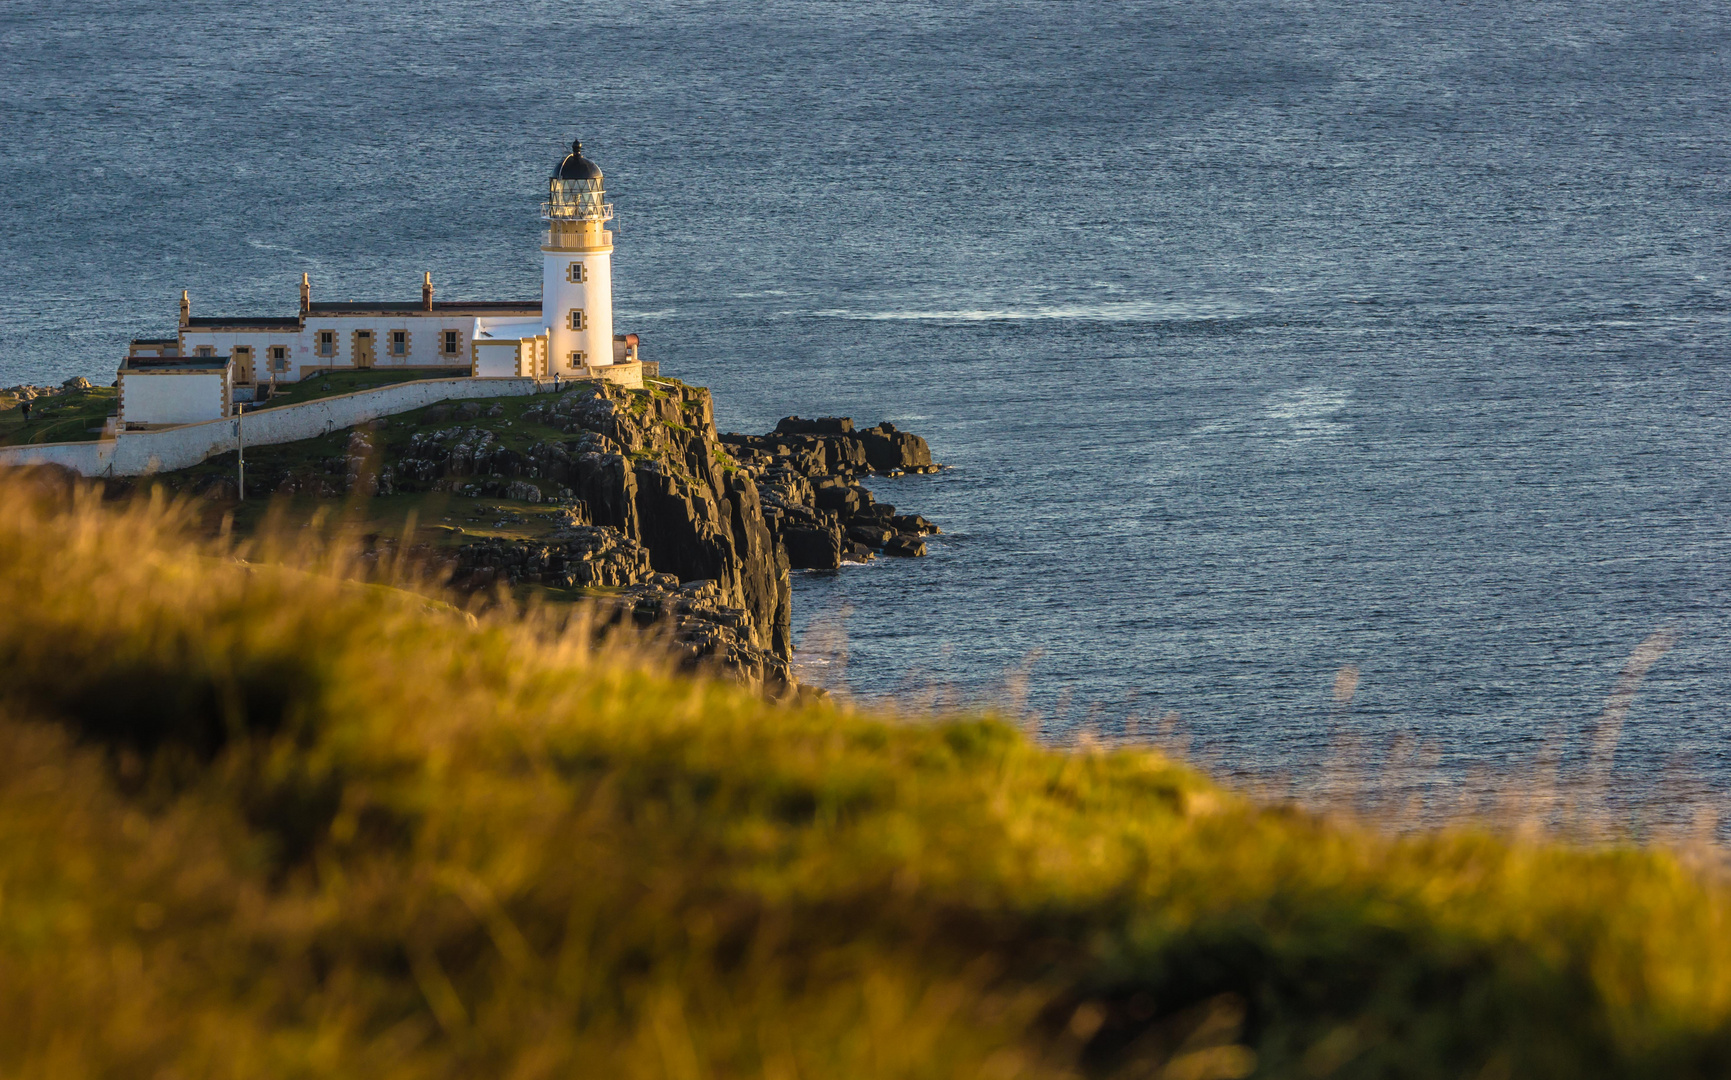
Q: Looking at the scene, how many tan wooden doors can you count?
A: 2